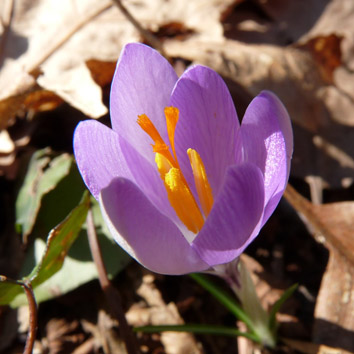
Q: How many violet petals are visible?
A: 6